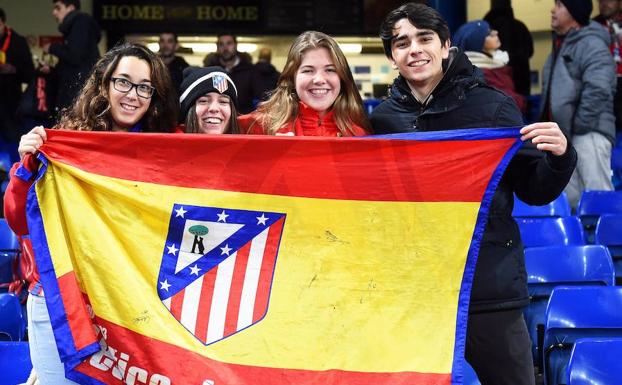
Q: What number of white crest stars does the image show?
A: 7